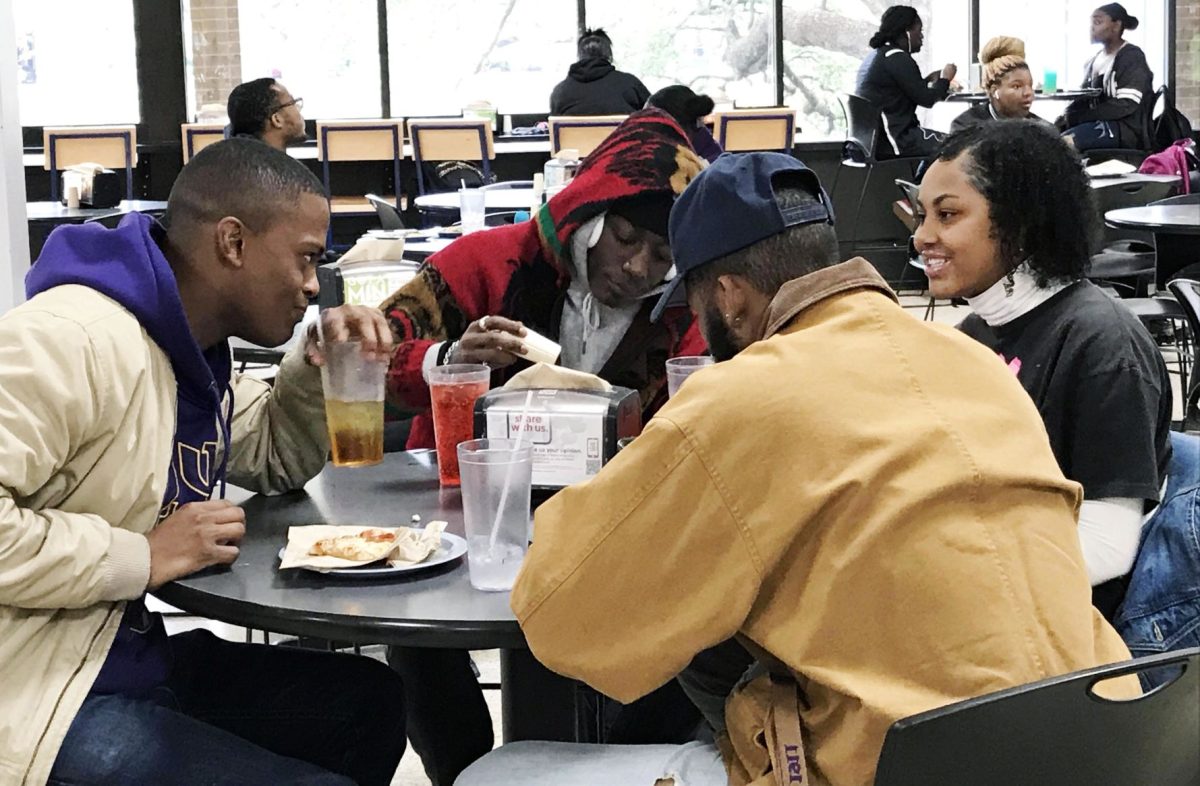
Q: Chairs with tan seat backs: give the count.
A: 6